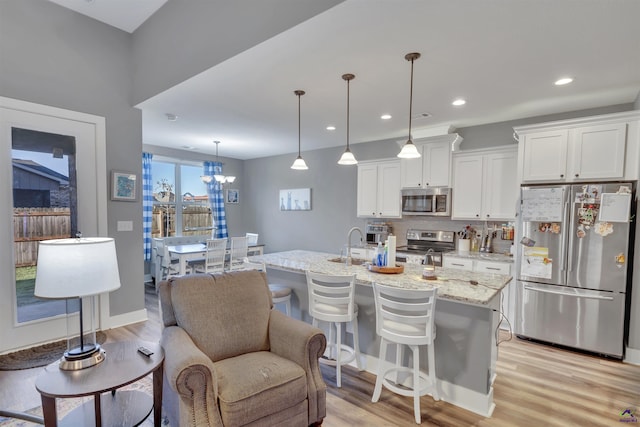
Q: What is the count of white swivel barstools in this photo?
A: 3